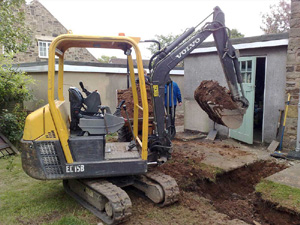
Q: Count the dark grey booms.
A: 1